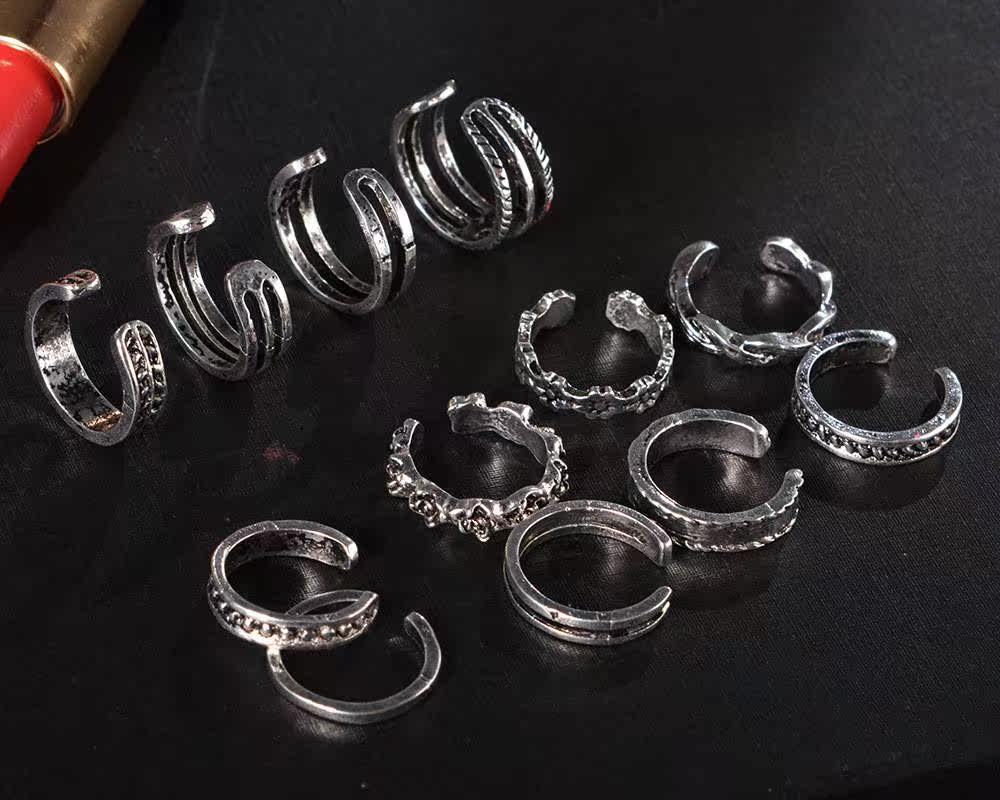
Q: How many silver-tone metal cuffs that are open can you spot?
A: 12